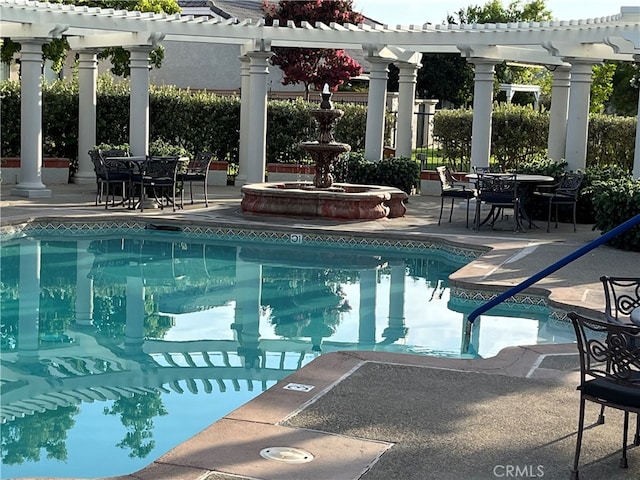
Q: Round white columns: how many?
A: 11